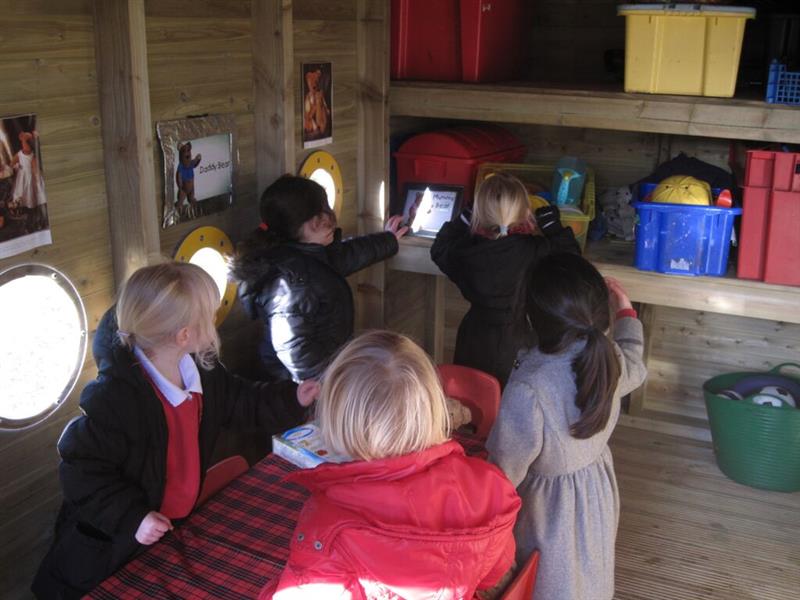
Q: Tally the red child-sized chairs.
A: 3